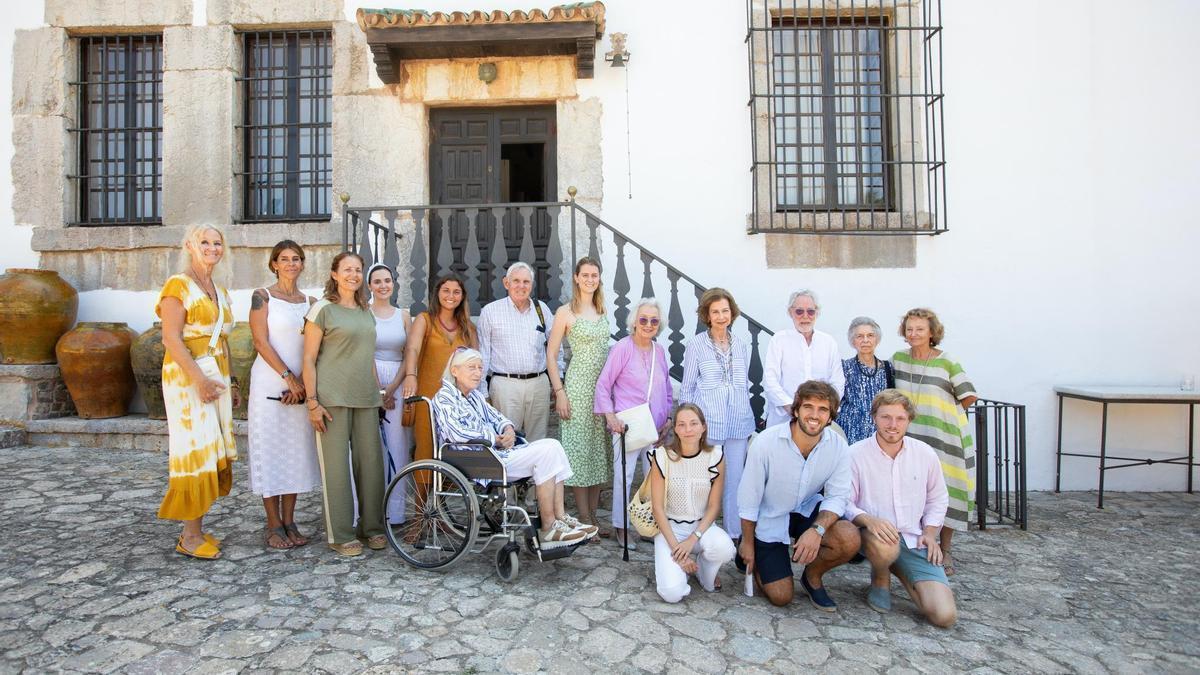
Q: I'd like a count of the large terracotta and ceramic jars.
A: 4